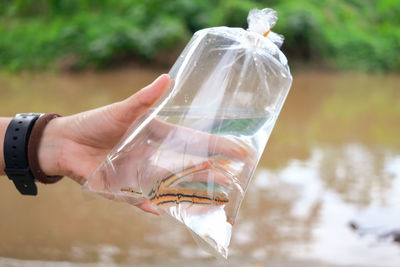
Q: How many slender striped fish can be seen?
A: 2